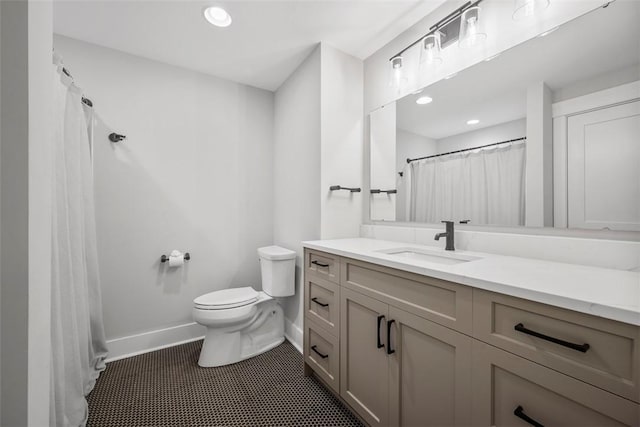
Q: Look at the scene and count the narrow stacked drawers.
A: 3